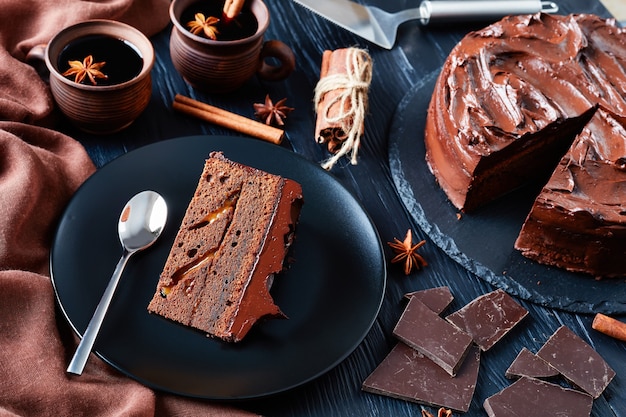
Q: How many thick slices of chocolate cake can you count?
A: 1